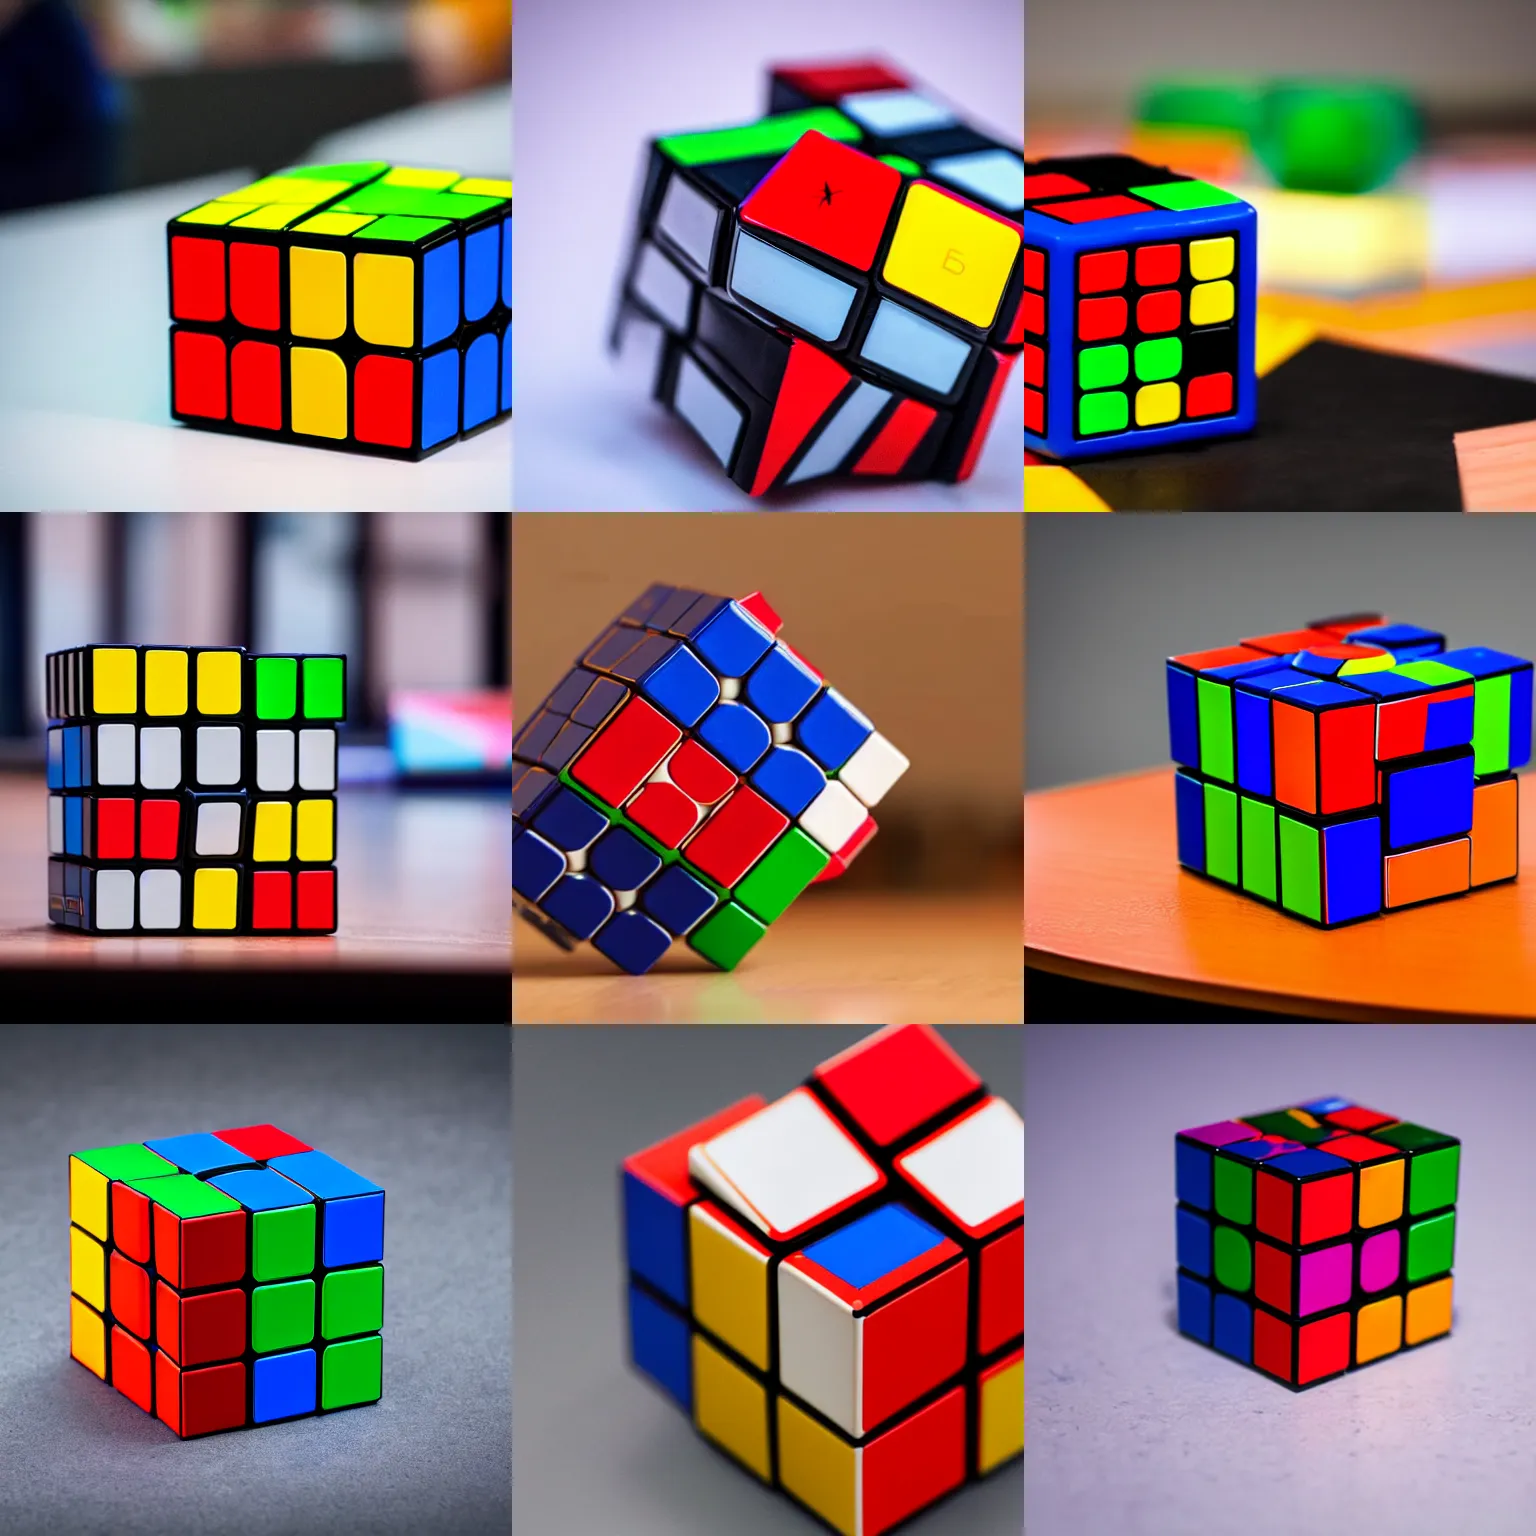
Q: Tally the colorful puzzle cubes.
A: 9